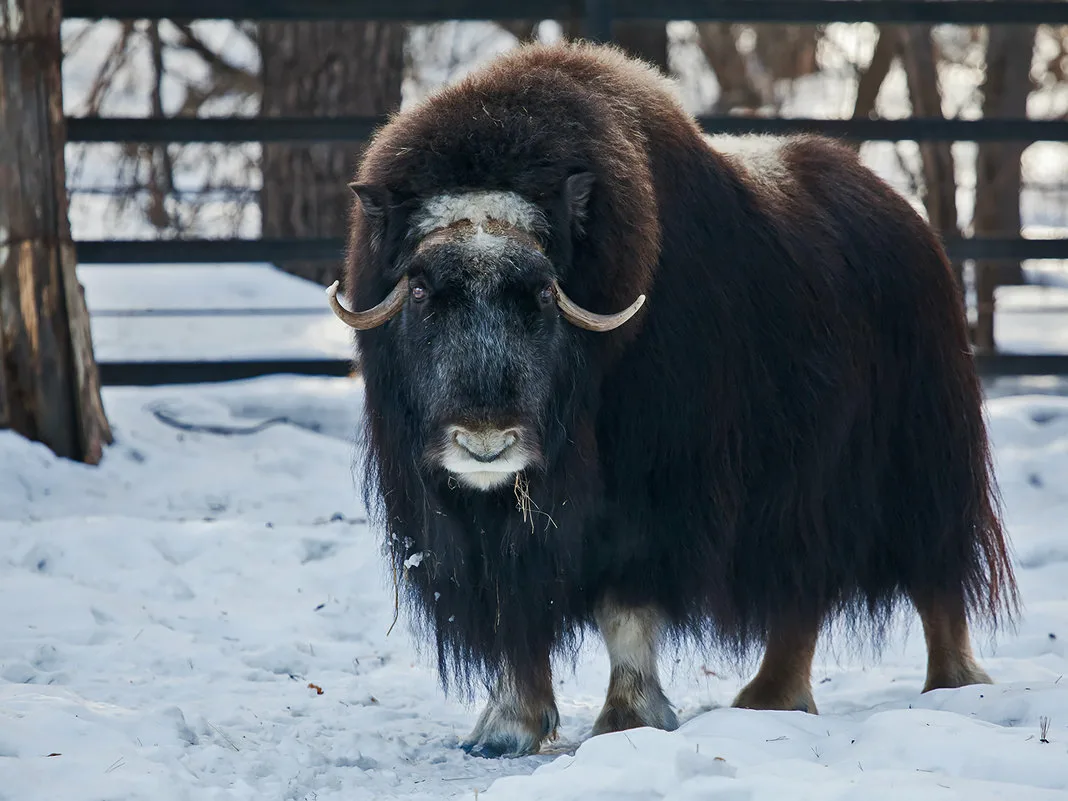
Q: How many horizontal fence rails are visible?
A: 4